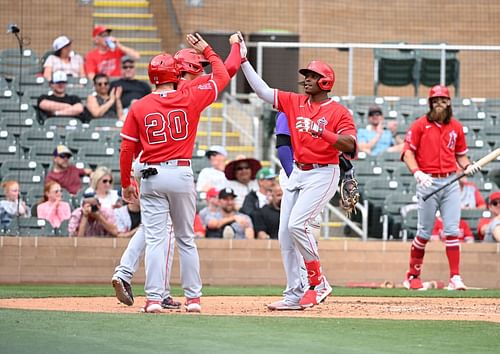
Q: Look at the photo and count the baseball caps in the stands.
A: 12